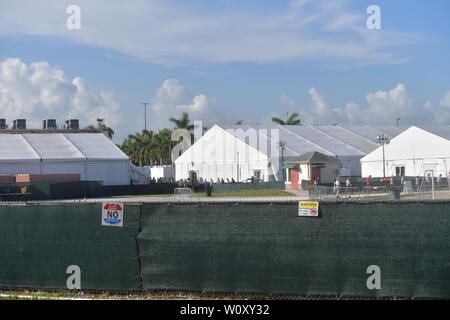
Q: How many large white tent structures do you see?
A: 3